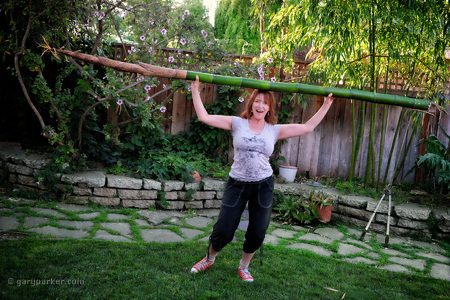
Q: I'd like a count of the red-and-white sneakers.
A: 2